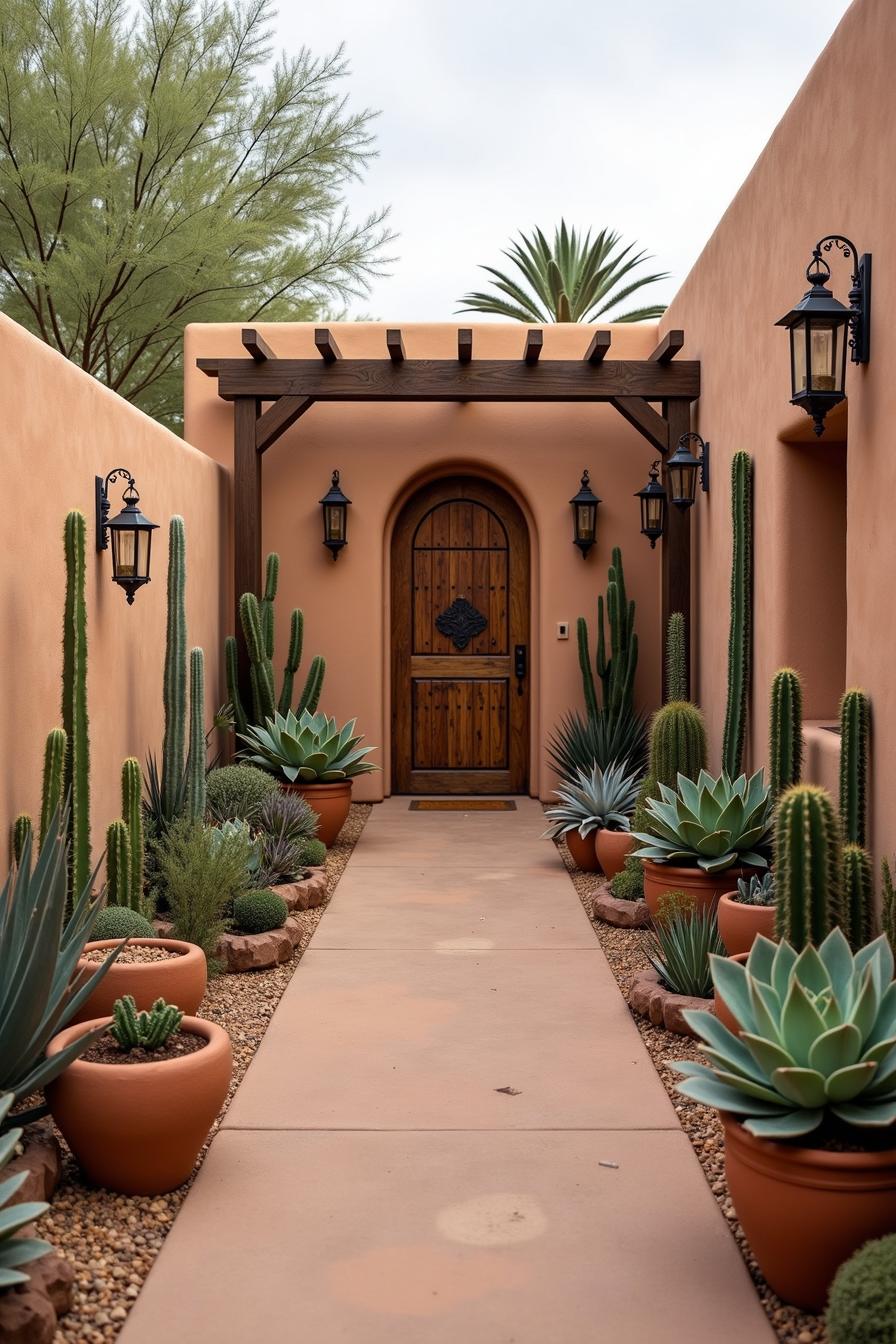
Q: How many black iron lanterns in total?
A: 6